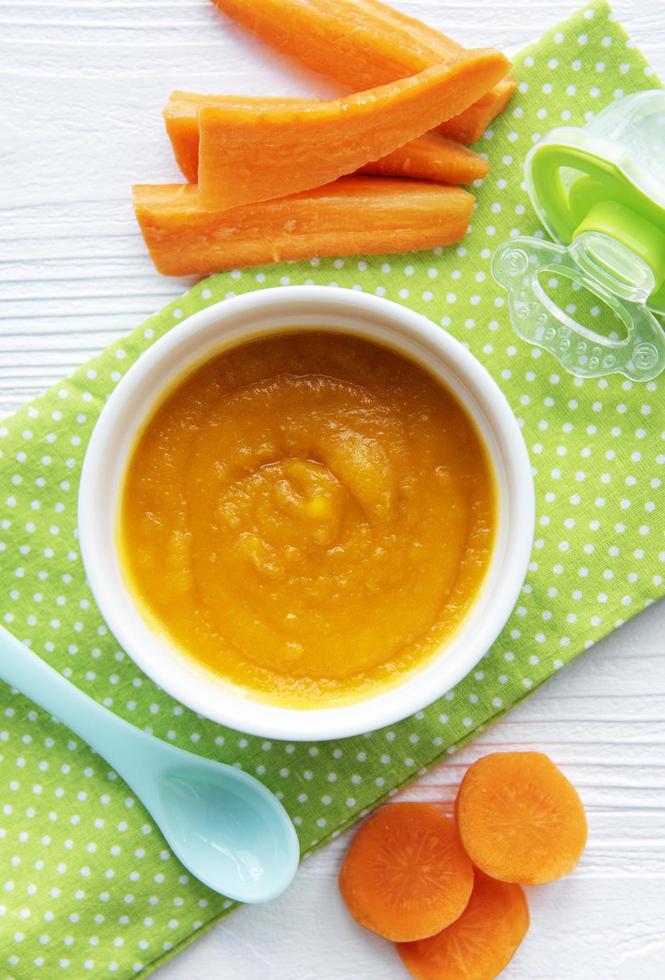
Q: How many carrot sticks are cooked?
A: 0